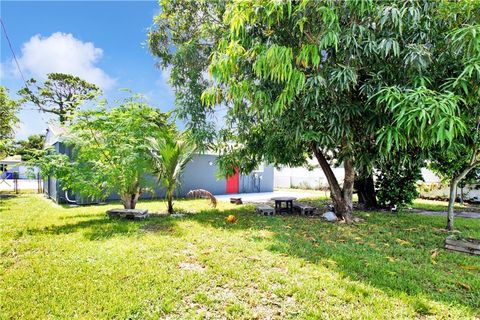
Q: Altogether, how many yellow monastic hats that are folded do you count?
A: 0